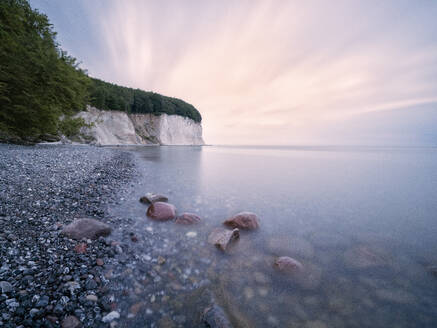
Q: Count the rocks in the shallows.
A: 6